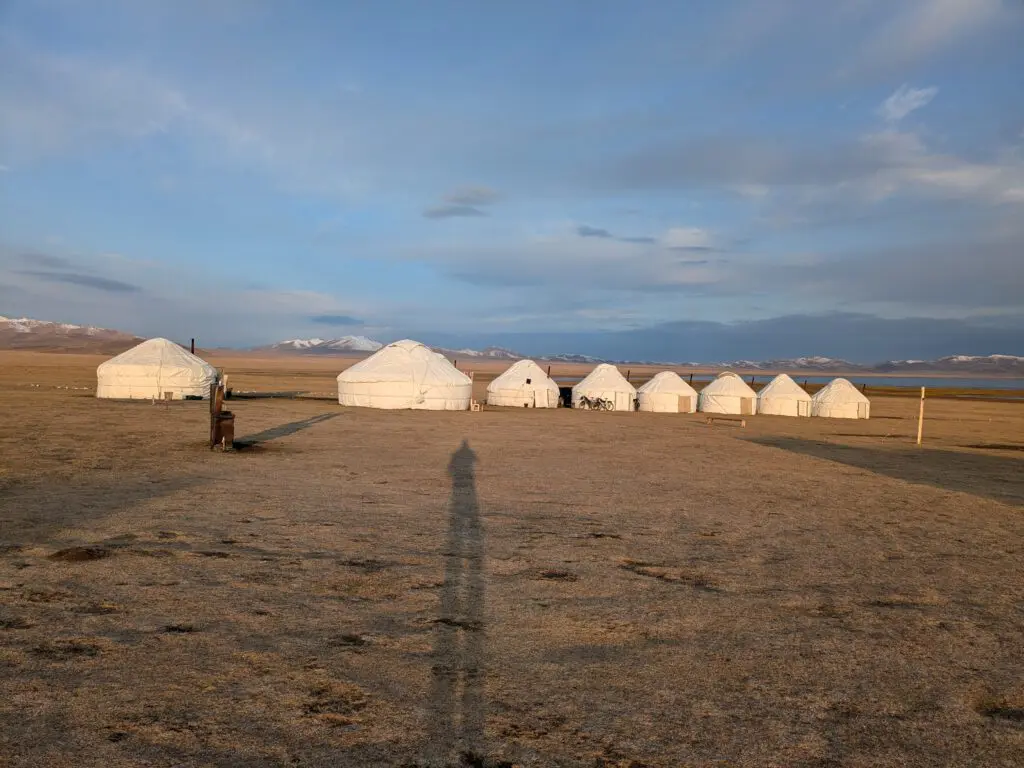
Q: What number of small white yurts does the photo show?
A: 6